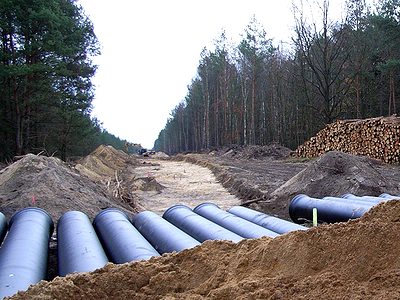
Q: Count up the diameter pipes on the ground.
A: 13